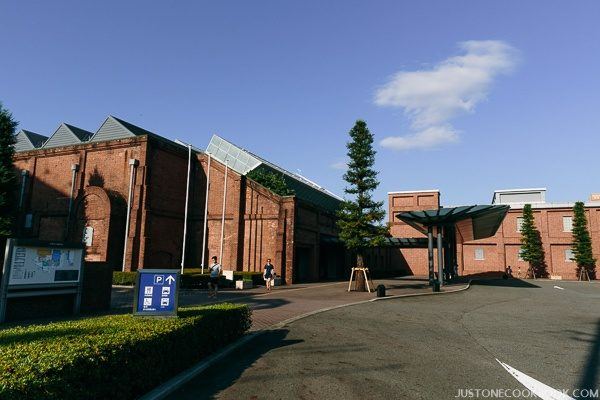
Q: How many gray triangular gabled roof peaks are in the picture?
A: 3